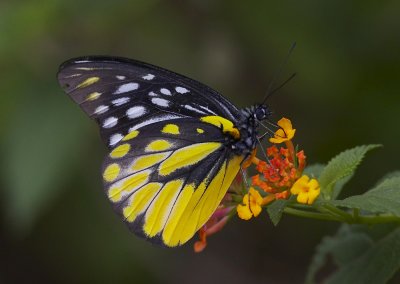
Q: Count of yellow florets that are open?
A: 3